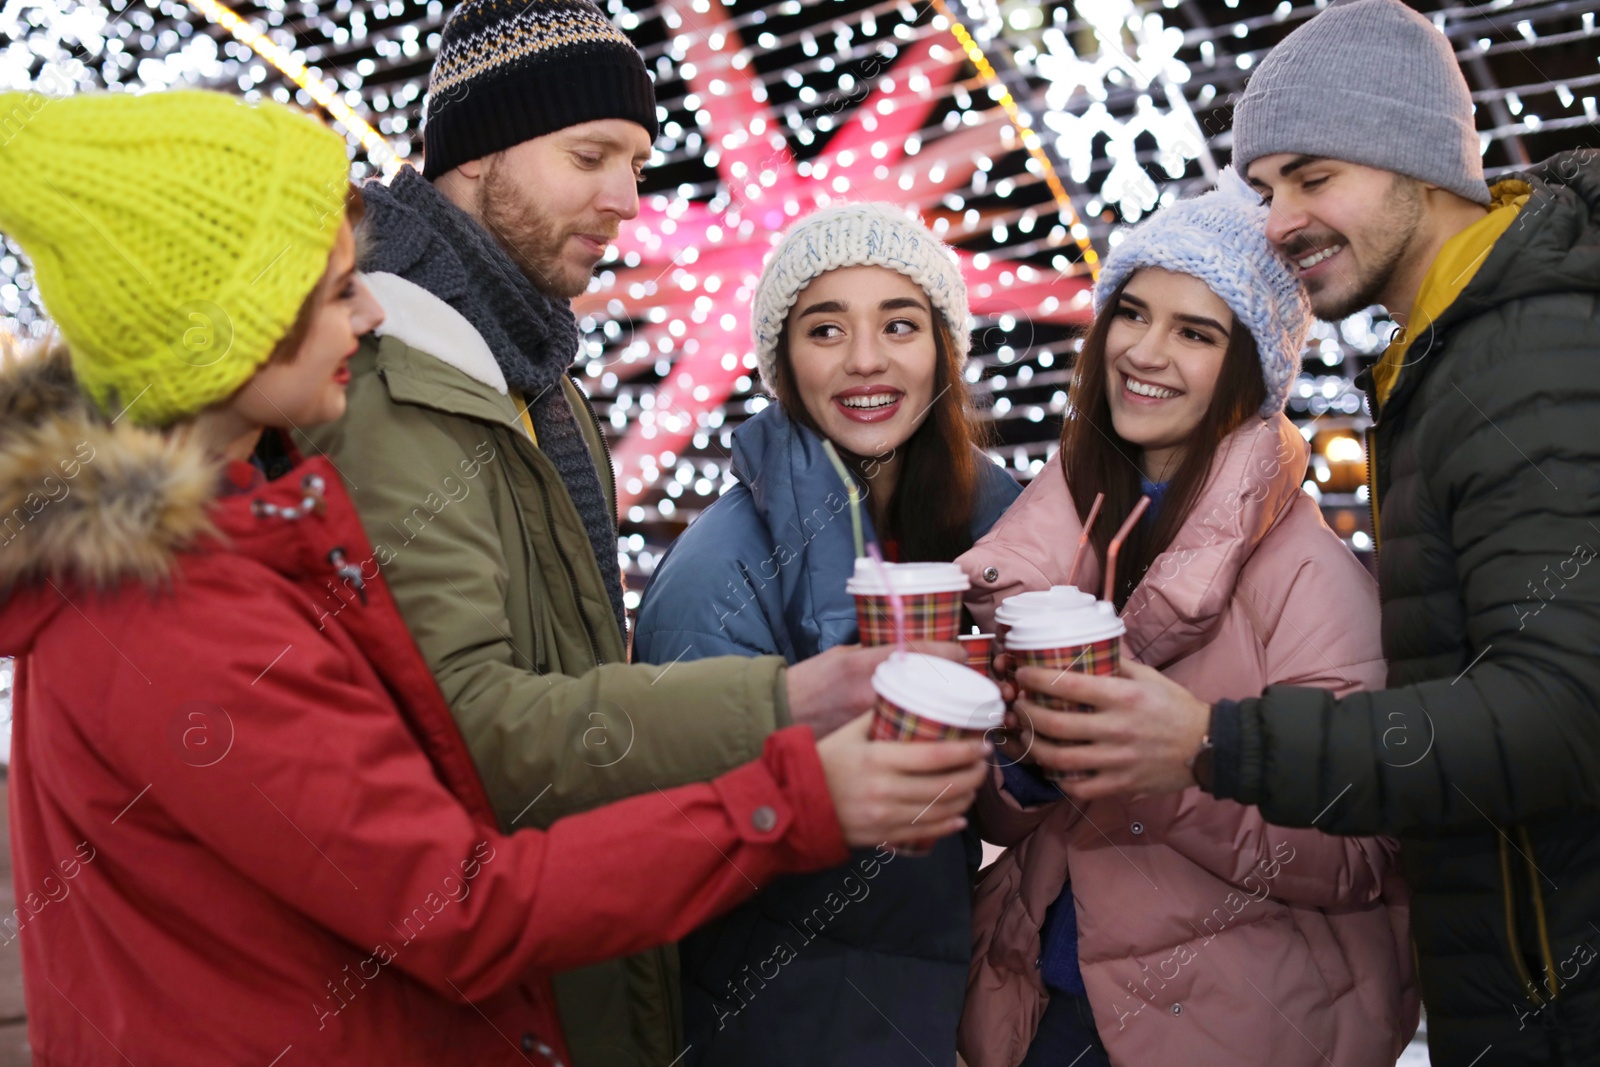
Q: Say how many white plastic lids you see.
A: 4